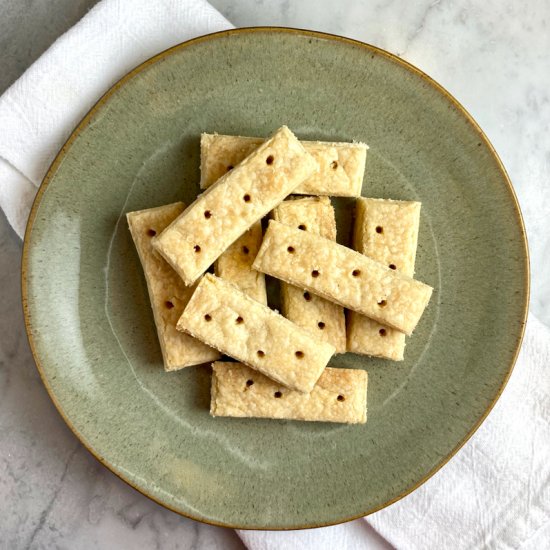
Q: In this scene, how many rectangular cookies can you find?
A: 9